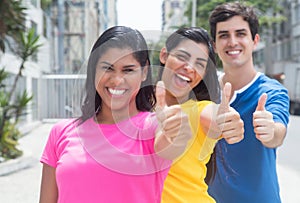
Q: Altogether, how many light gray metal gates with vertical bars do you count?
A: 1